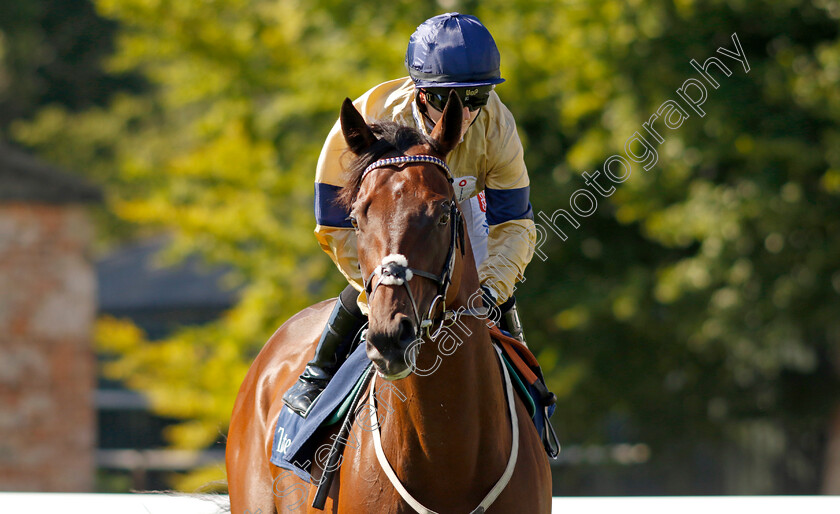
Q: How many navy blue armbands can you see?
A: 2